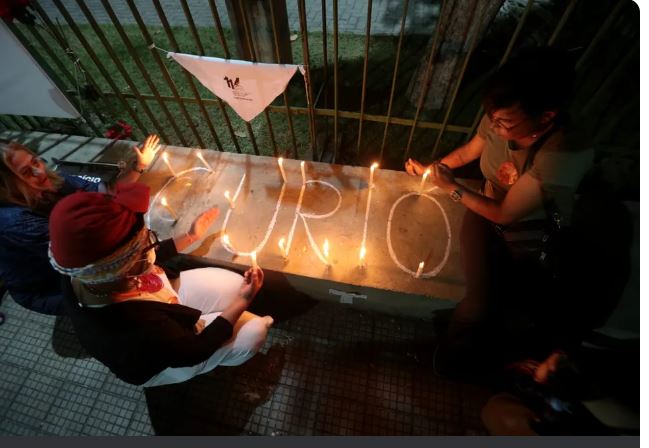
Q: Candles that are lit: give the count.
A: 14